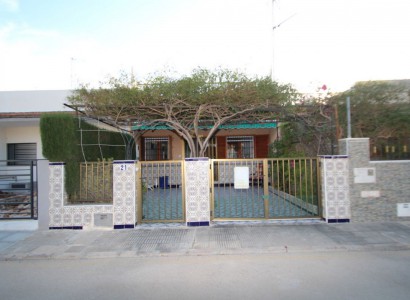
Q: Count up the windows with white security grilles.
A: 2